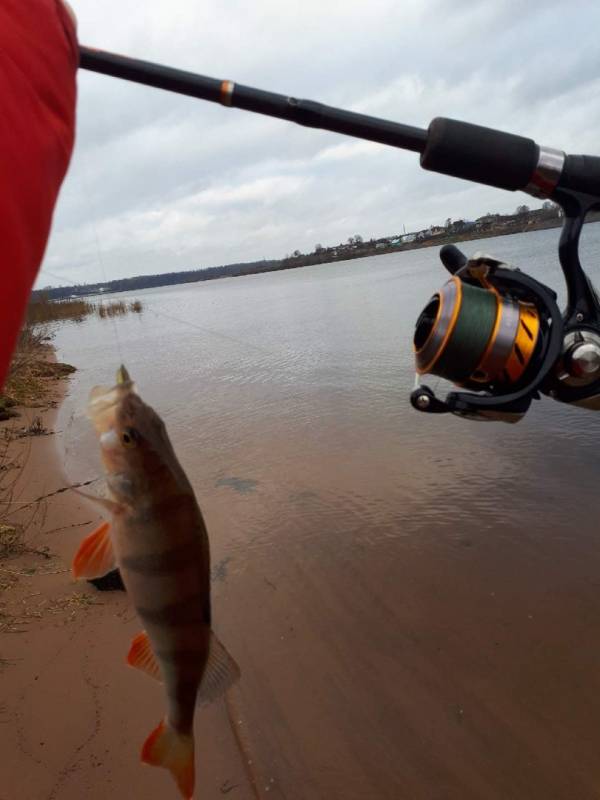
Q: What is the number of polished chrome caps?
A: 1